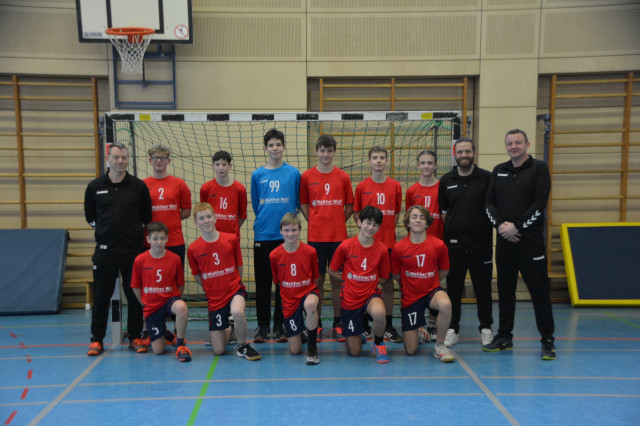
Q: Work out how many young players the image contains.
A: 11